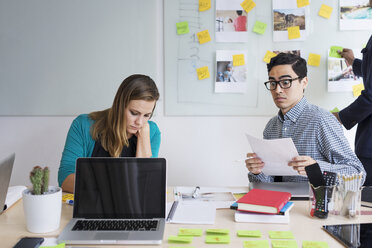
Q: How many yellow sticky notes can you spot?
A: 11